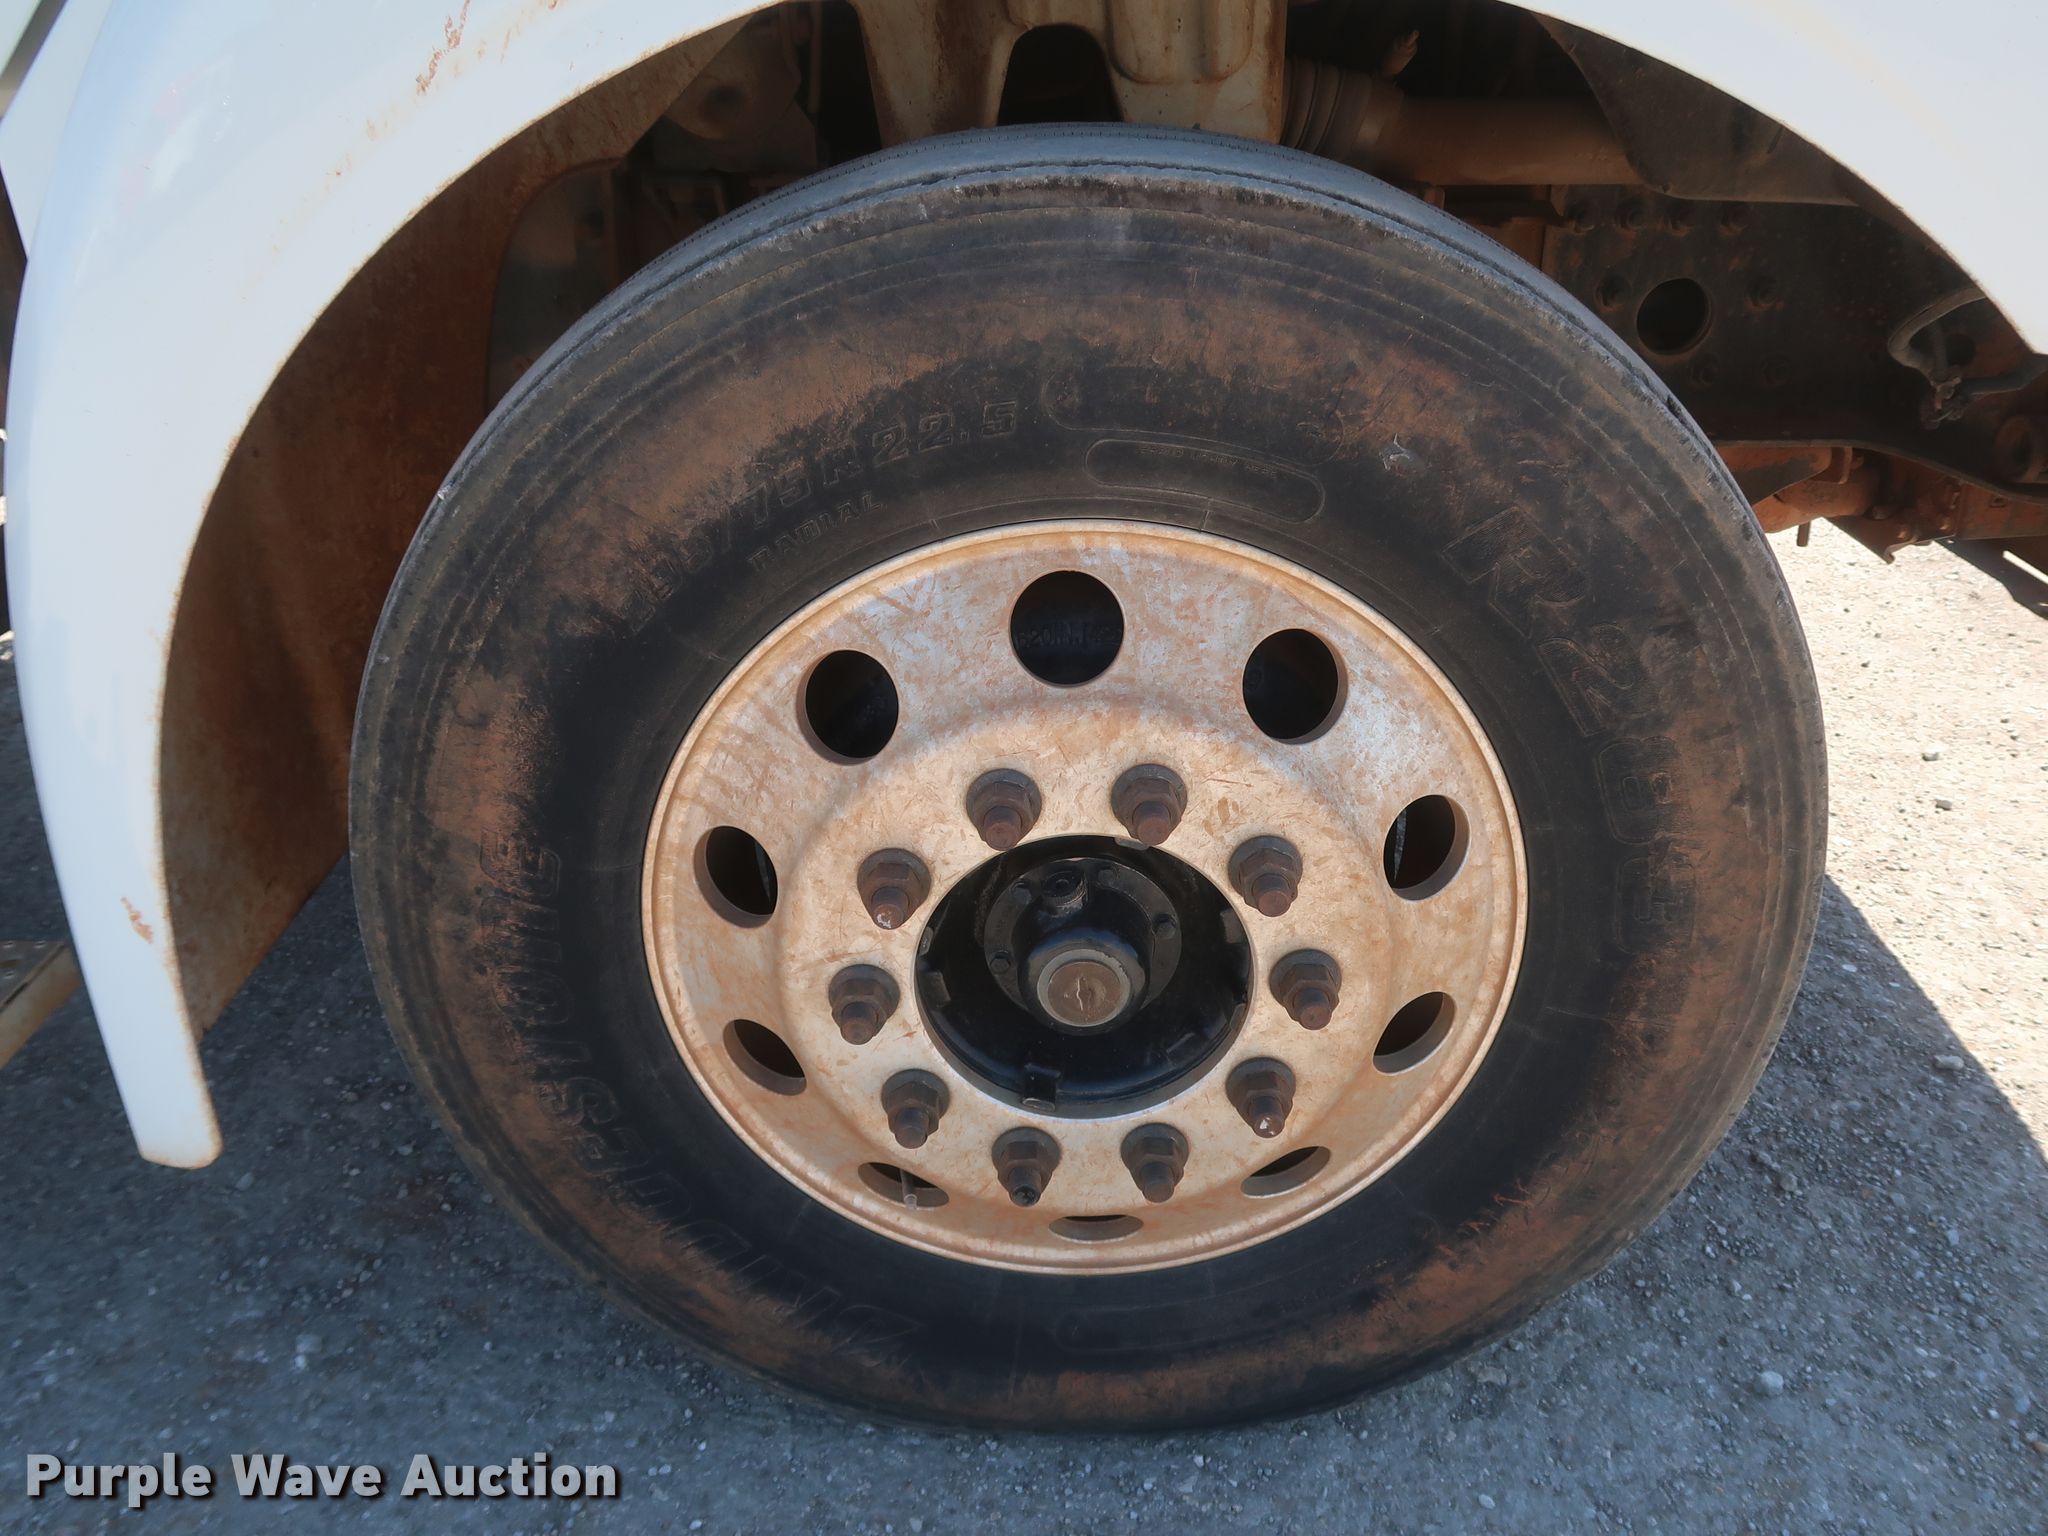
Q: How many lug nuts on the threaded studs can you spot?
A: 10